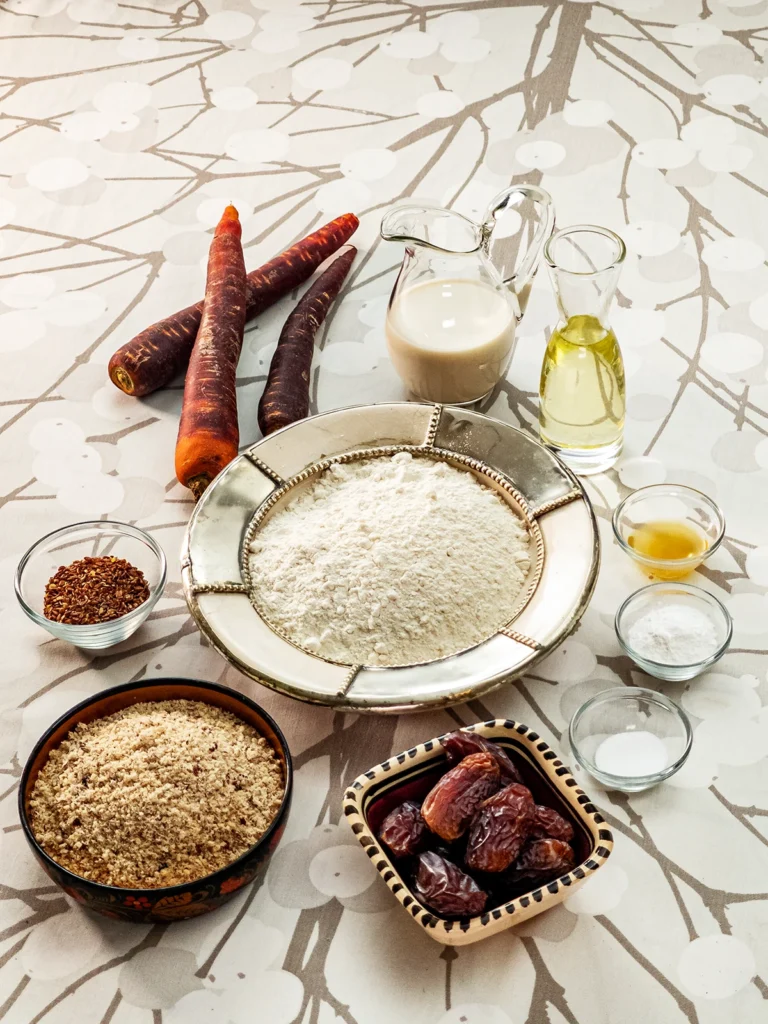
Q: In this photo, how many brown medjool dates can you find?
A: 7